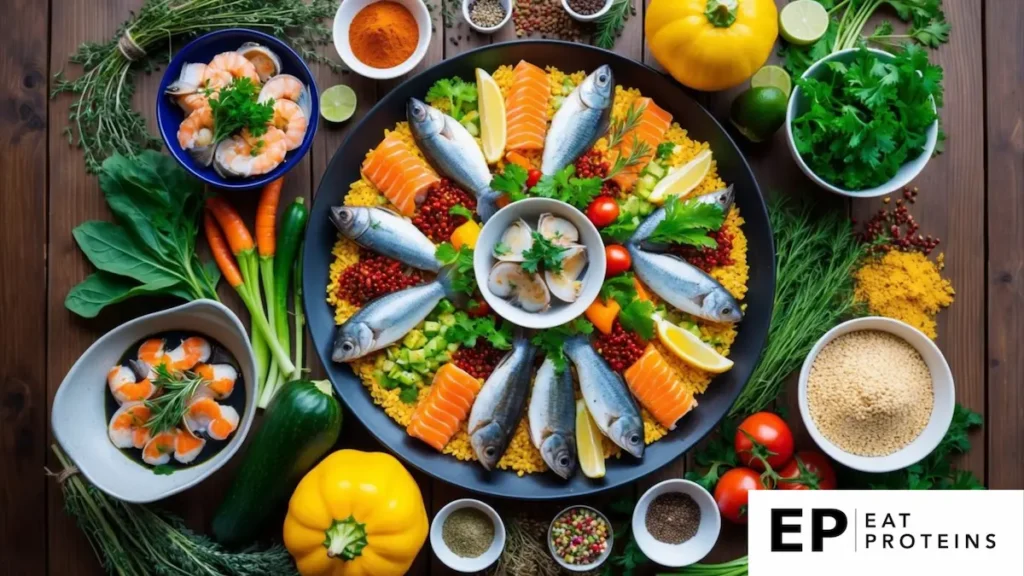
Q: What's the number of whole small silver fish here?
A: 9